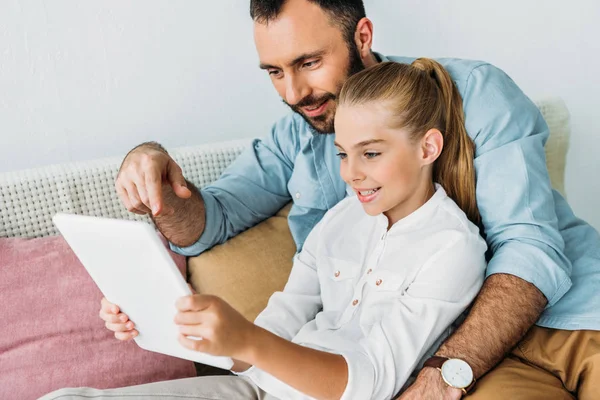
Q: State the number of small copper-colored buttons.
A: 4